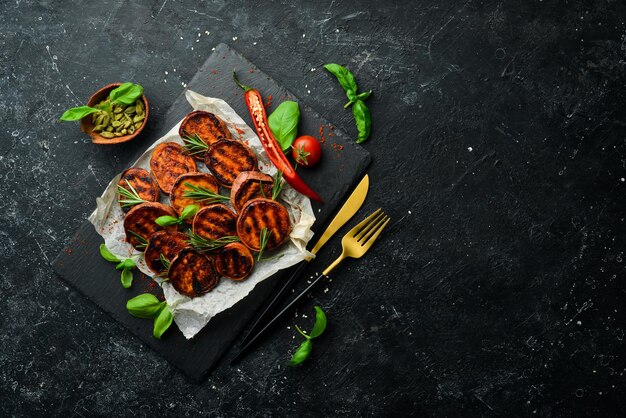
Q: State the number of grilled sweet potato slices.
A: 12